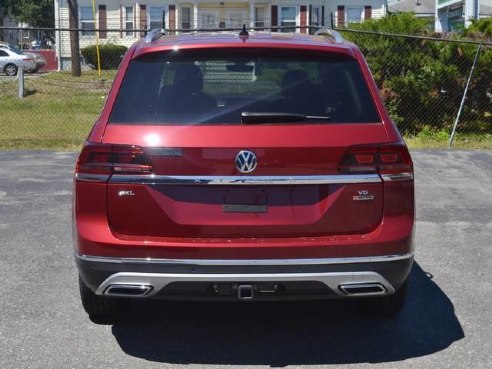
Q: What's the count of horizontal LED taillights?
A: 2